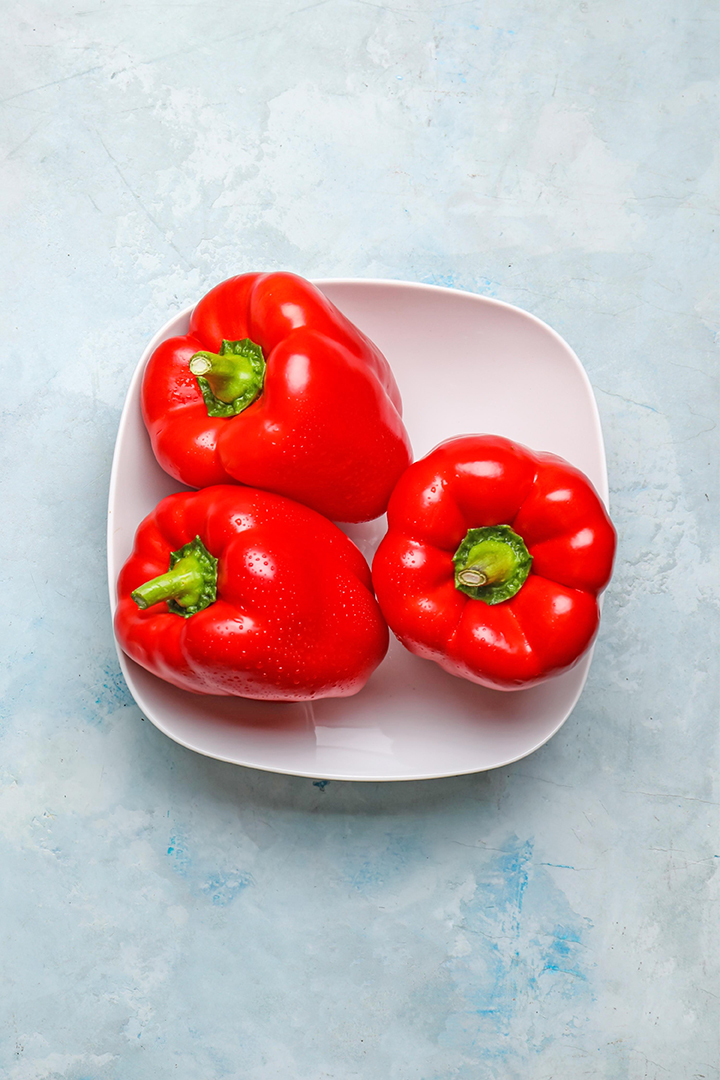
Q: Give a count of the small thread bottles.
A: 0